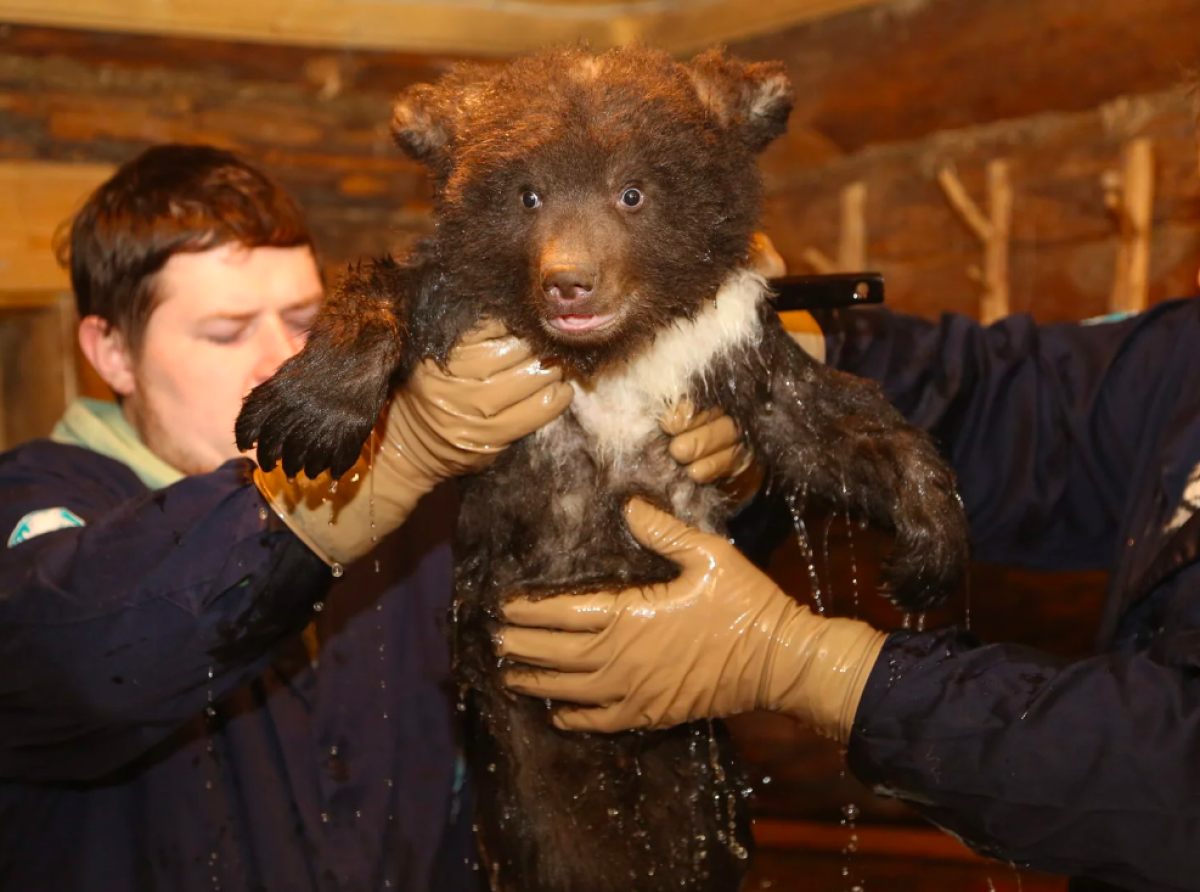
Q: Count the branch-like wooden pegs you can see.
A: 3